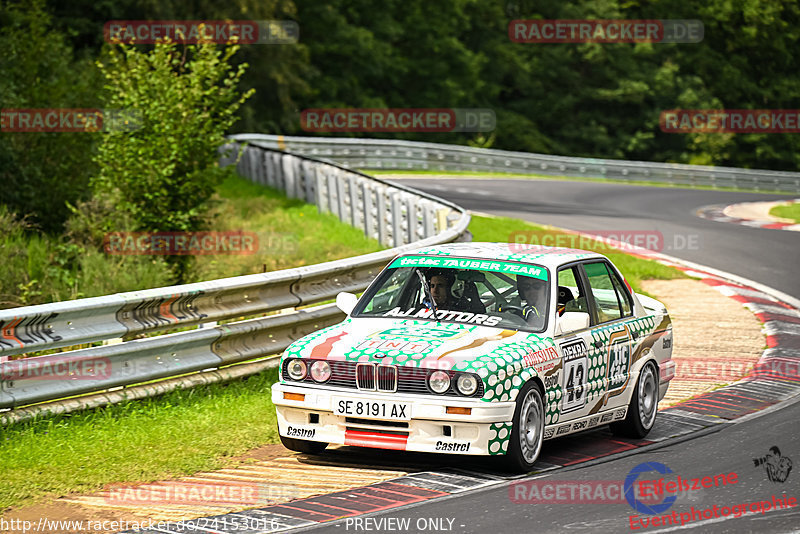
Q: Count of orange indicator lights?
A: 2